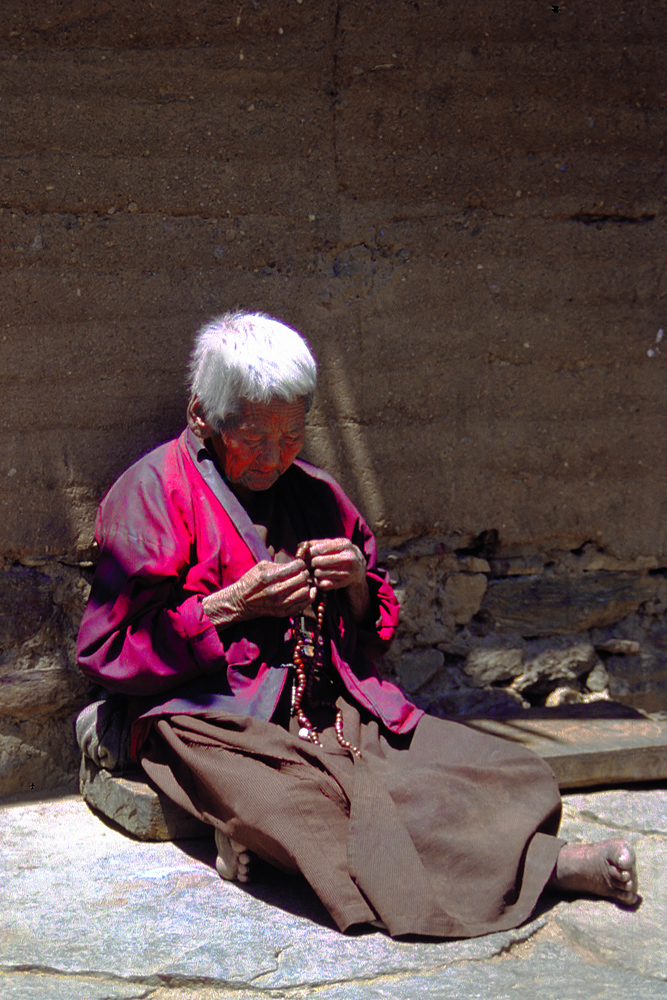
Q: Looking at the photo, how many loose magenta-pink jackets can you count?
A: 1